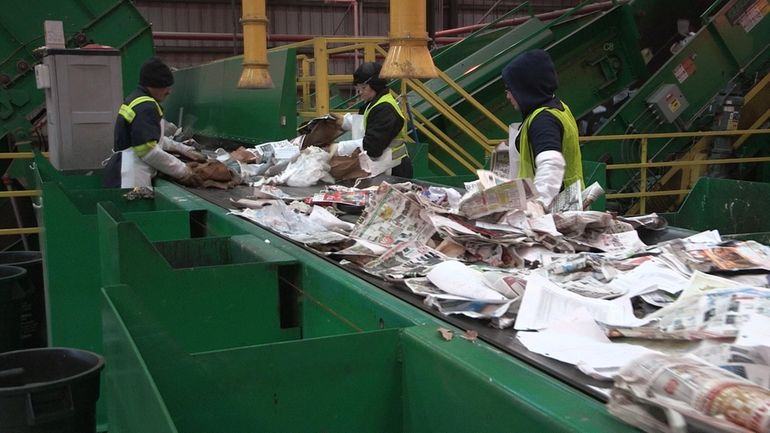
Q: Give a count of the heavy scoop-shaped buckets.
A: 0